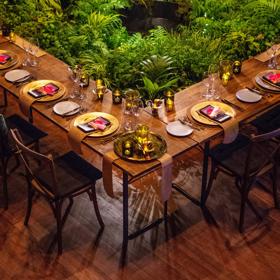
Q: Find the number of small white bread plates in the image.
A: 4